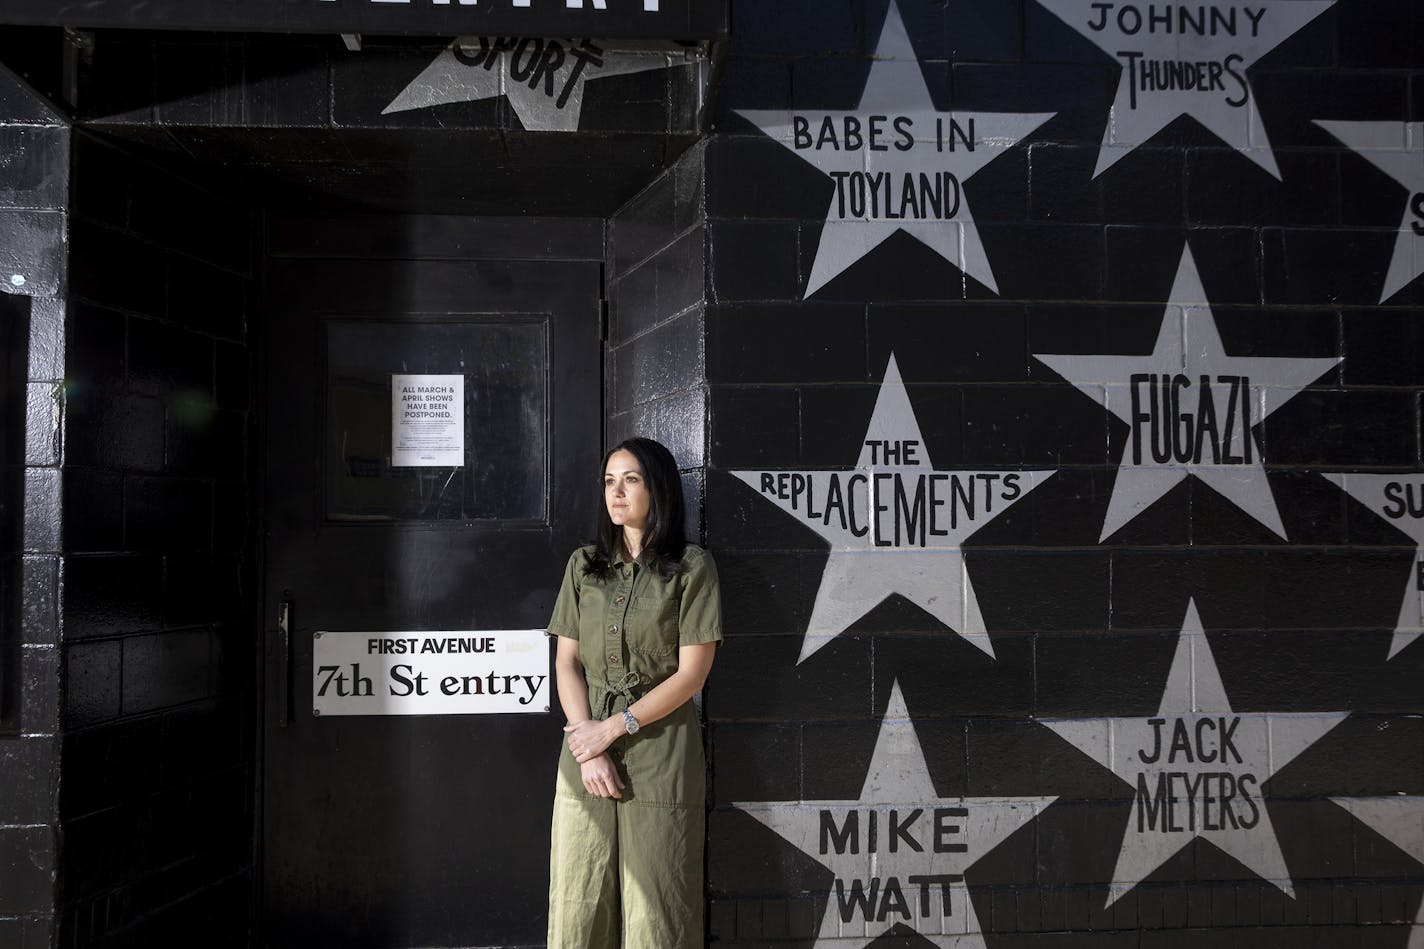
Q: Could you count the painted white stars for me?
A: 10